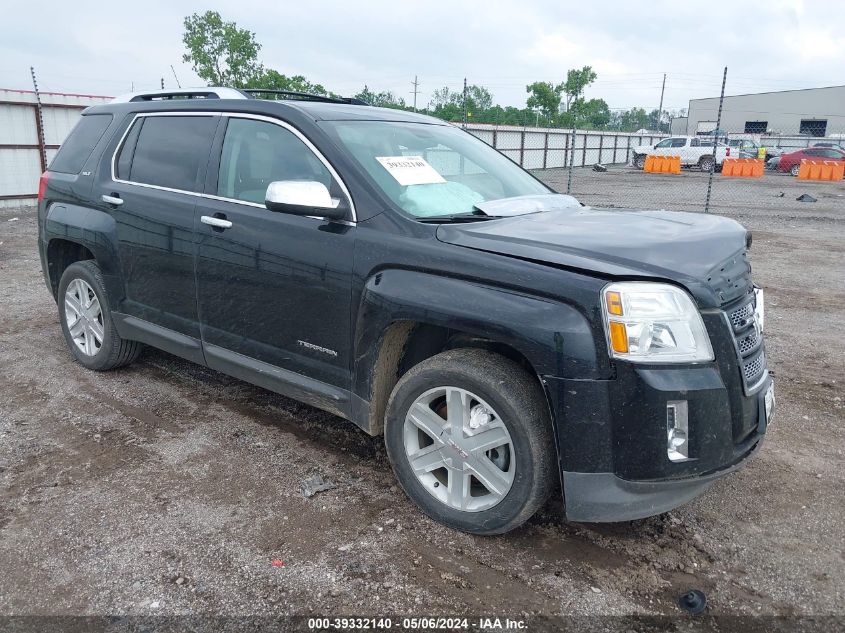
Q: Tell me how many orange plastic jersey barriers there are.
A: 3